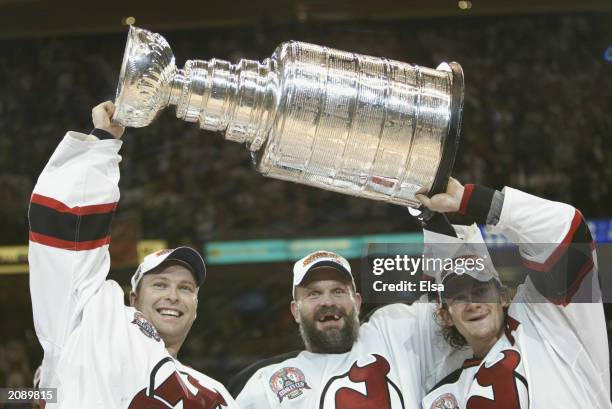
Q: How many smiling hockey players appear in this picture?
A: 3